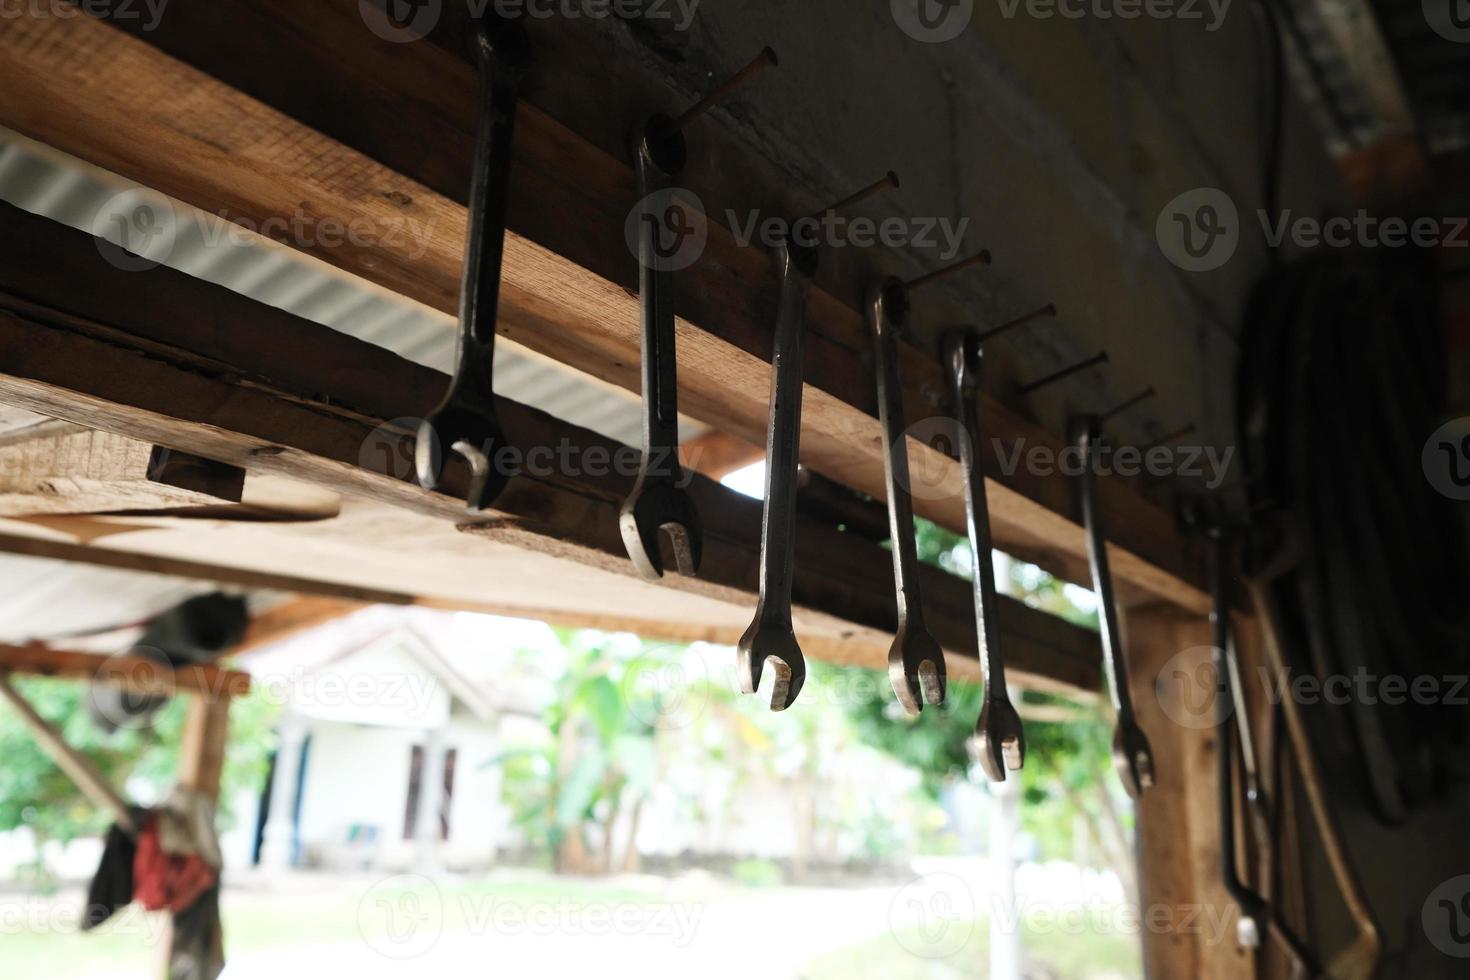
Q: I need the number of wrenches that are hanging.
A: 6